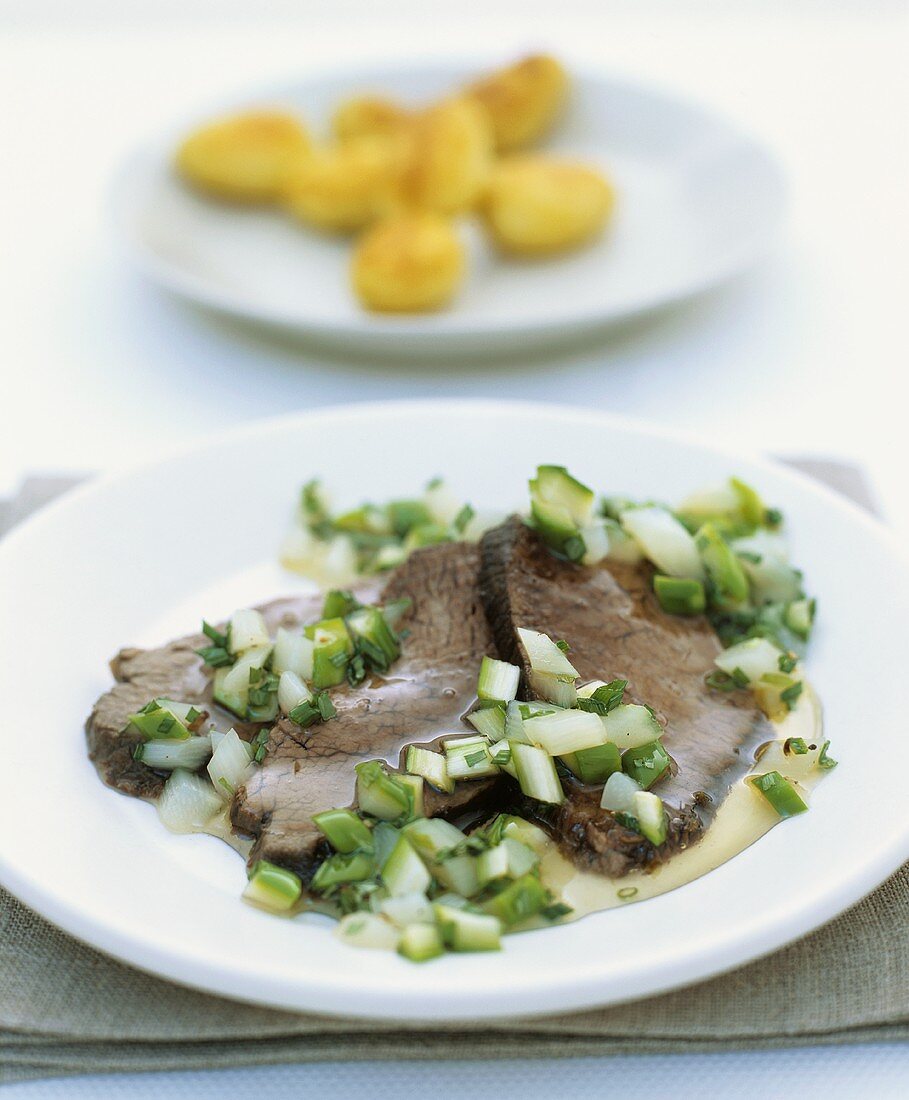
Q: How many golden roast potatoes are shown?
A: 7